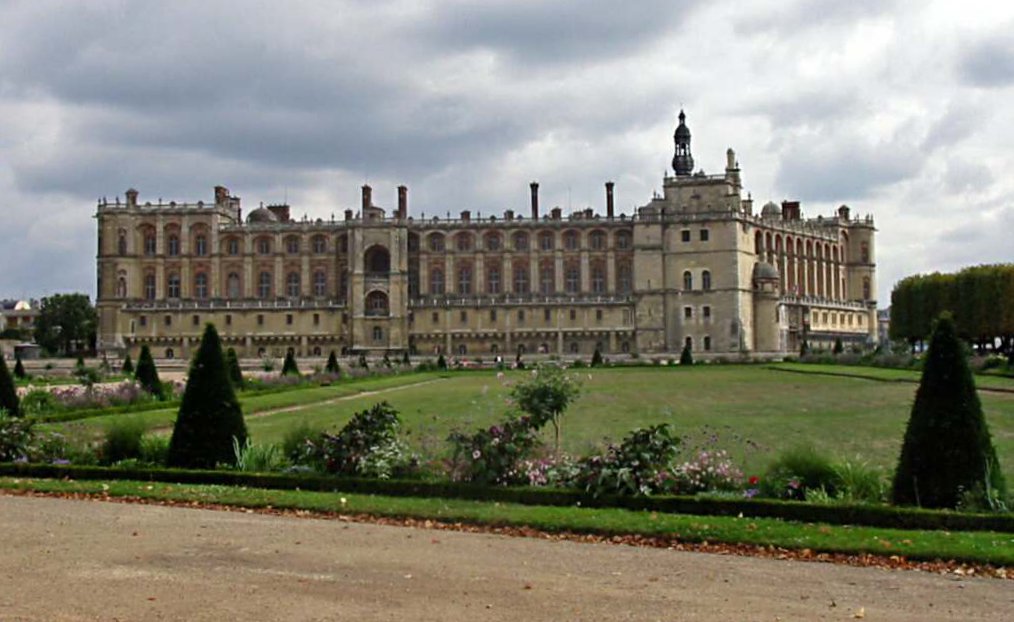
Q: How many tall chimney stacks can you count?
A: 4